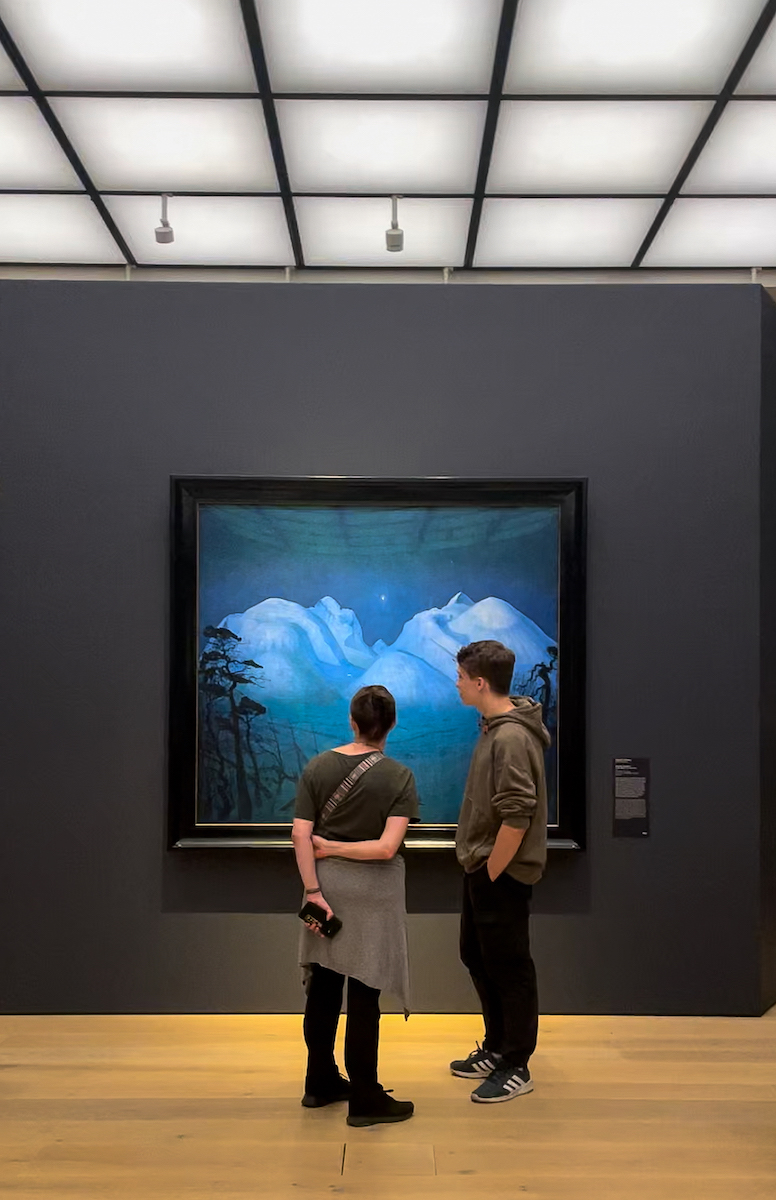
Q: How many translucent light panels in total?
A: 15